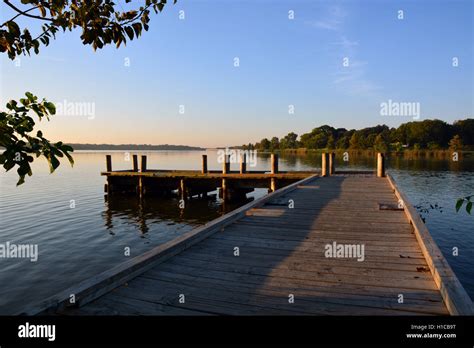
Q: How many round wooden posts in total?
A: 10